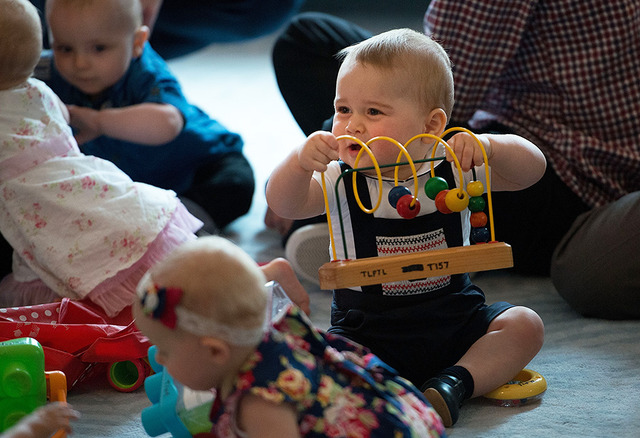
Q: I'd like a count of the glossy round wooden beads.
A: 9